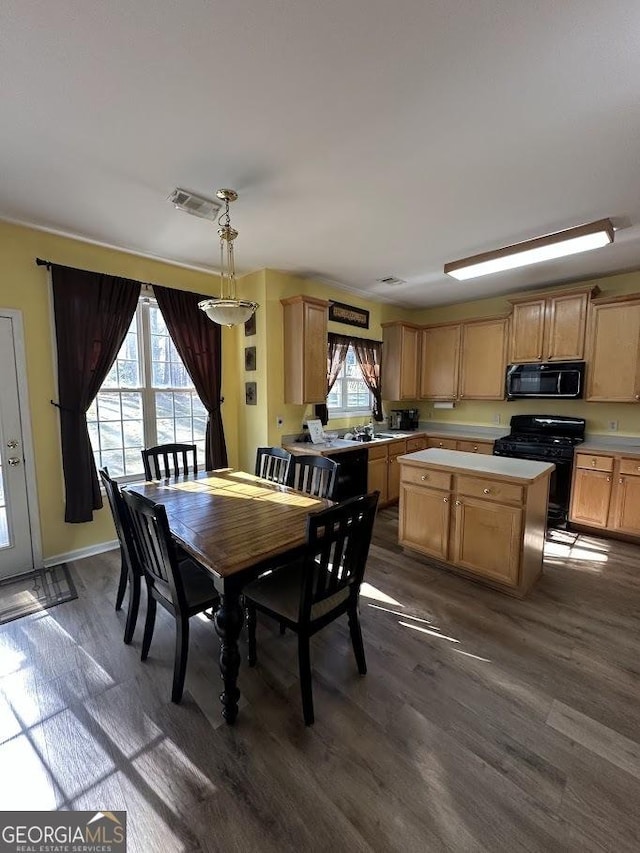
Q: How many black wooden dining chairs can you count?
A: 6